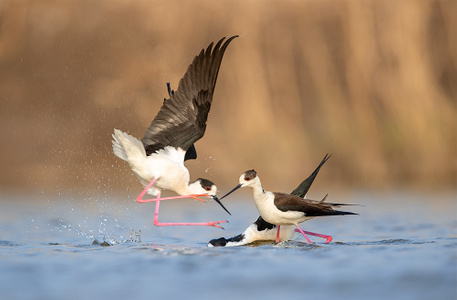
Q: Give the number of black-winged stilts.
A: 3